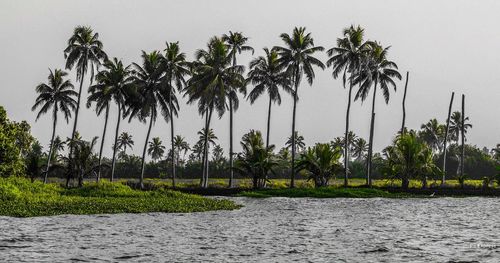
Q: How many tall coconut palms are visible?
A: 13